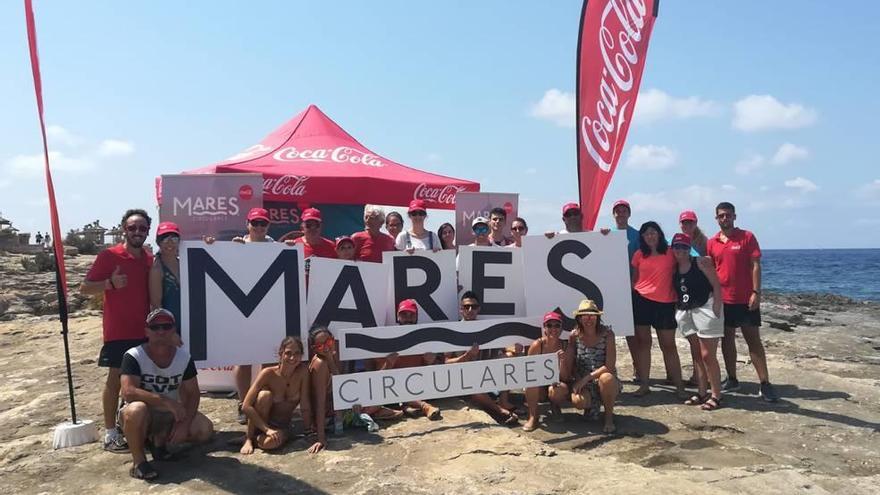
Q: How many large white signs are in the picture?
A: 7